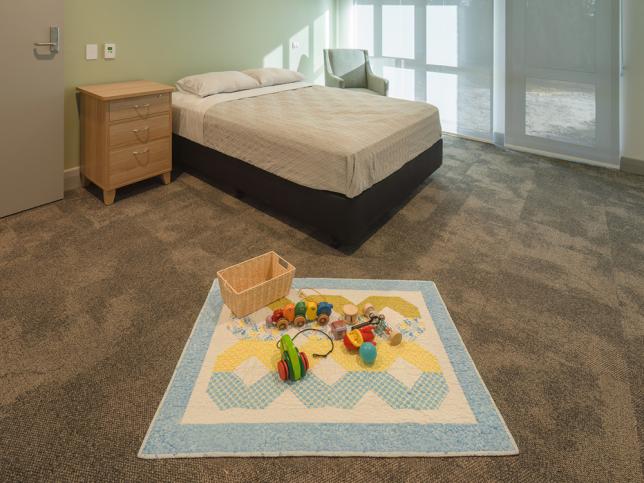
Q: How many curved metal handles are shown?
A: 3